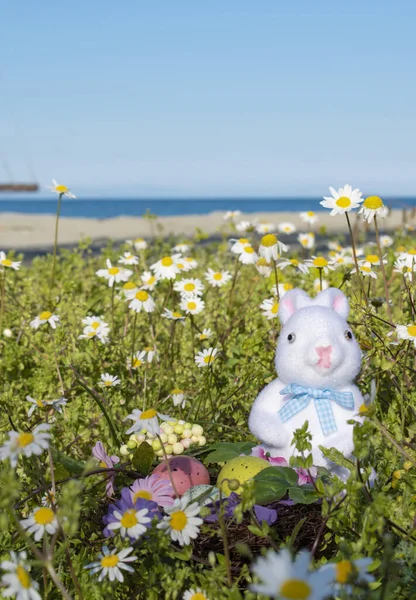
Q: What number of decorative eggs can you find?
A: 3